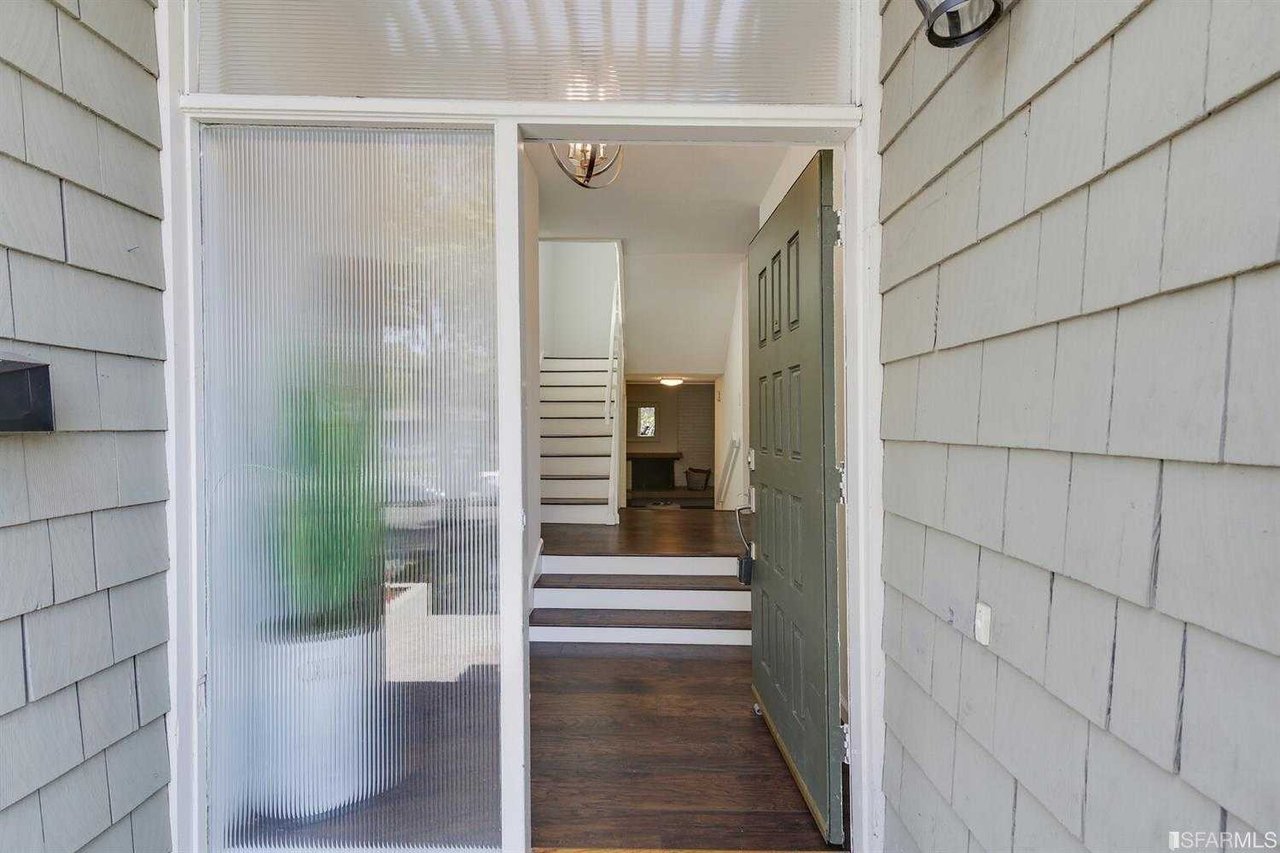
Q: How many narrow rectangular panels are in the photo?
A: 12